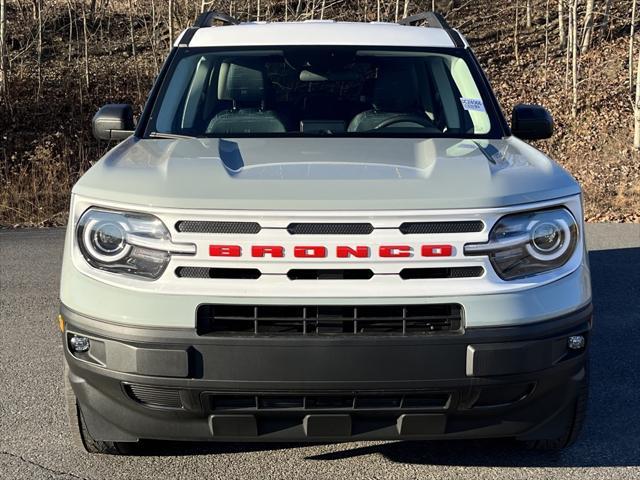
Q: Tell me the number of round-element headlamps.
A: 2